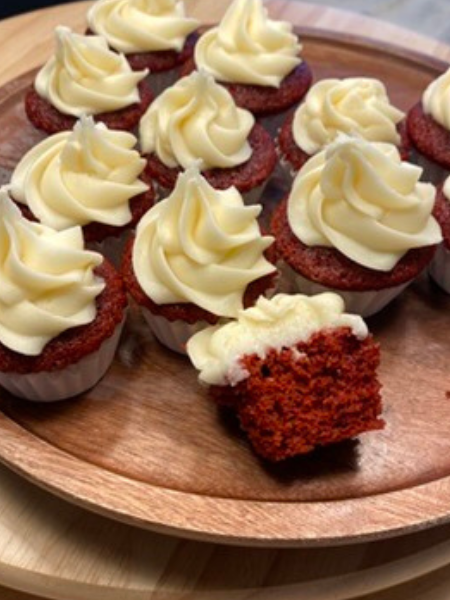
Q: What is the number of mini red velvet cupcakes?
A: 12